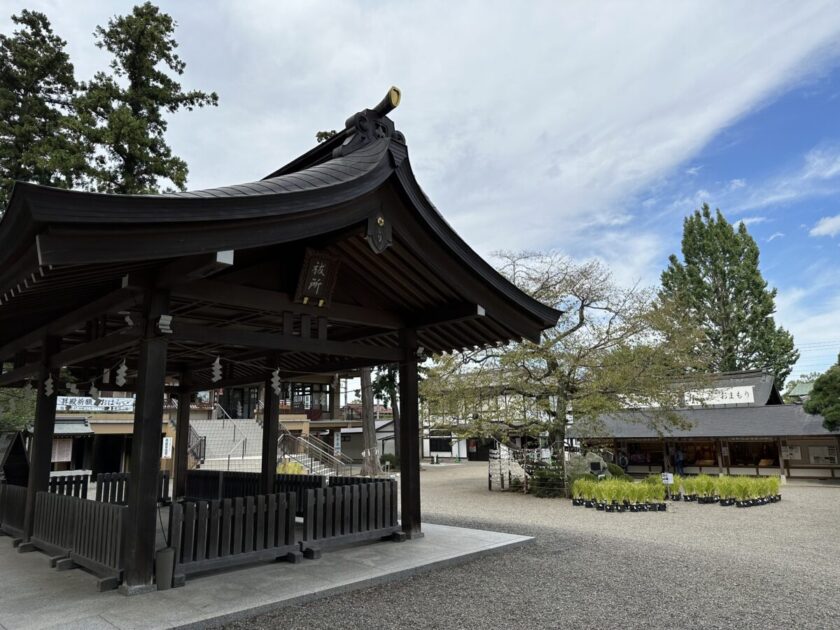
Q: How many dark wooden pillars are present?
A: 5